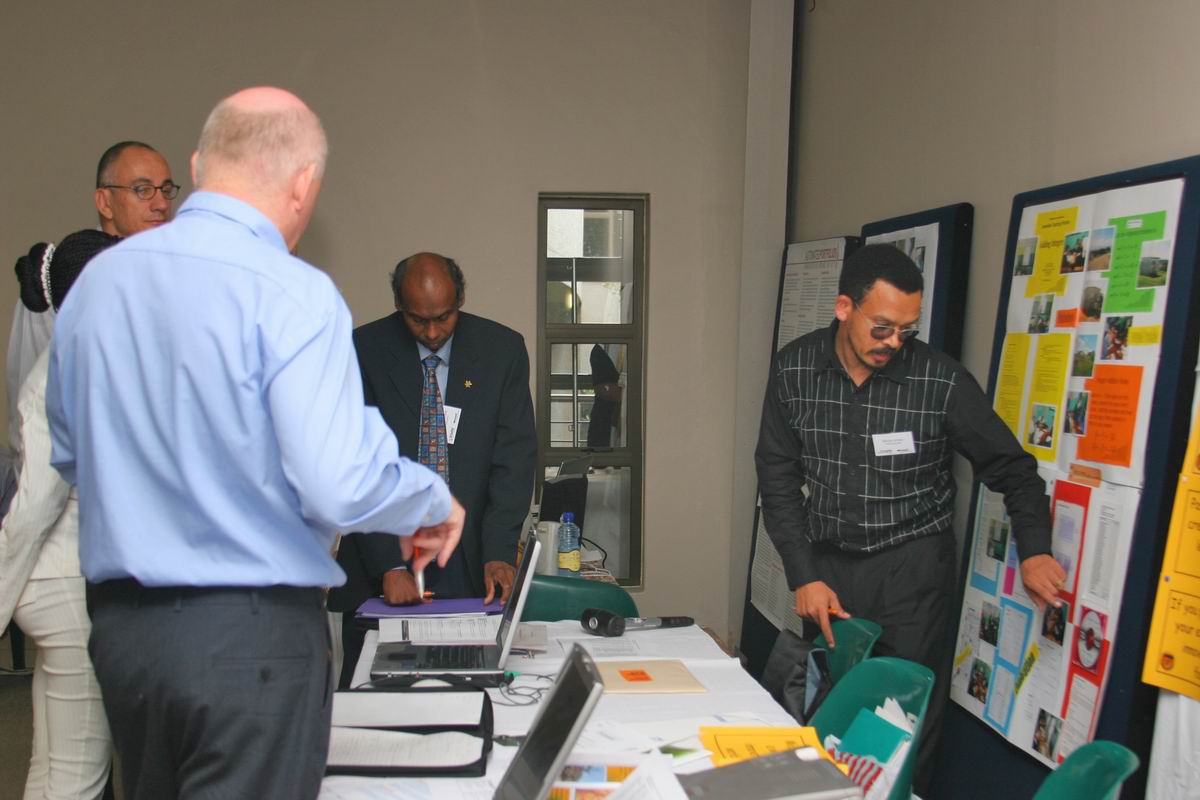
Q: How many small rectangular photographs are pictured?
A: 15